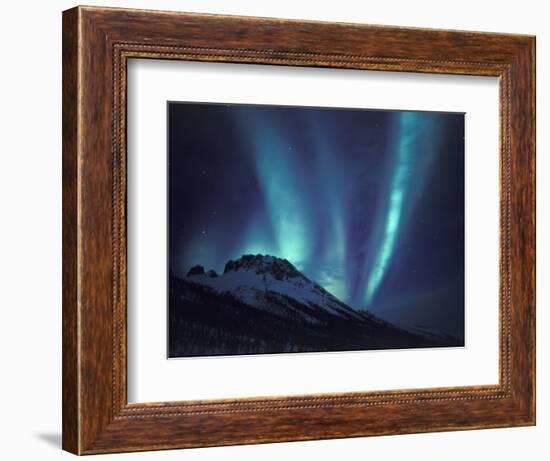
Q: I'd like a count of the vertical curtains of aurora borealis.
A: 3